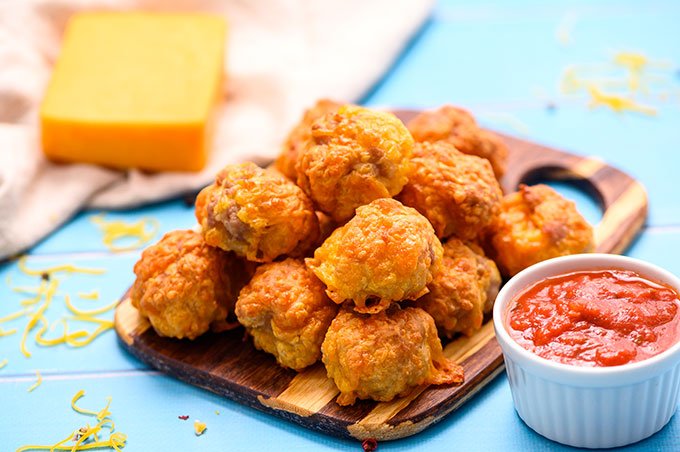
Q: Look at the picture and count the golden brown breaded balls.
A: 11